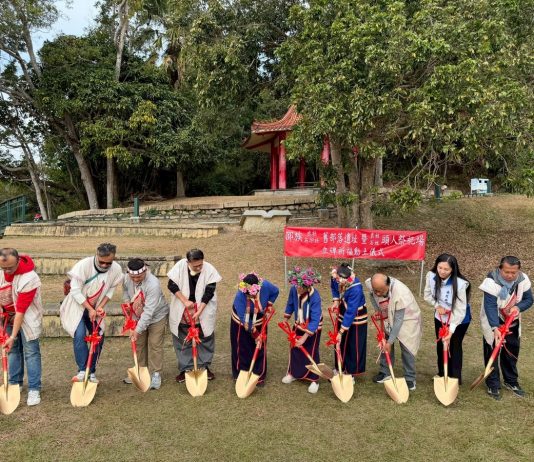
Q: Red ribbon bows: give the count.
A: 10